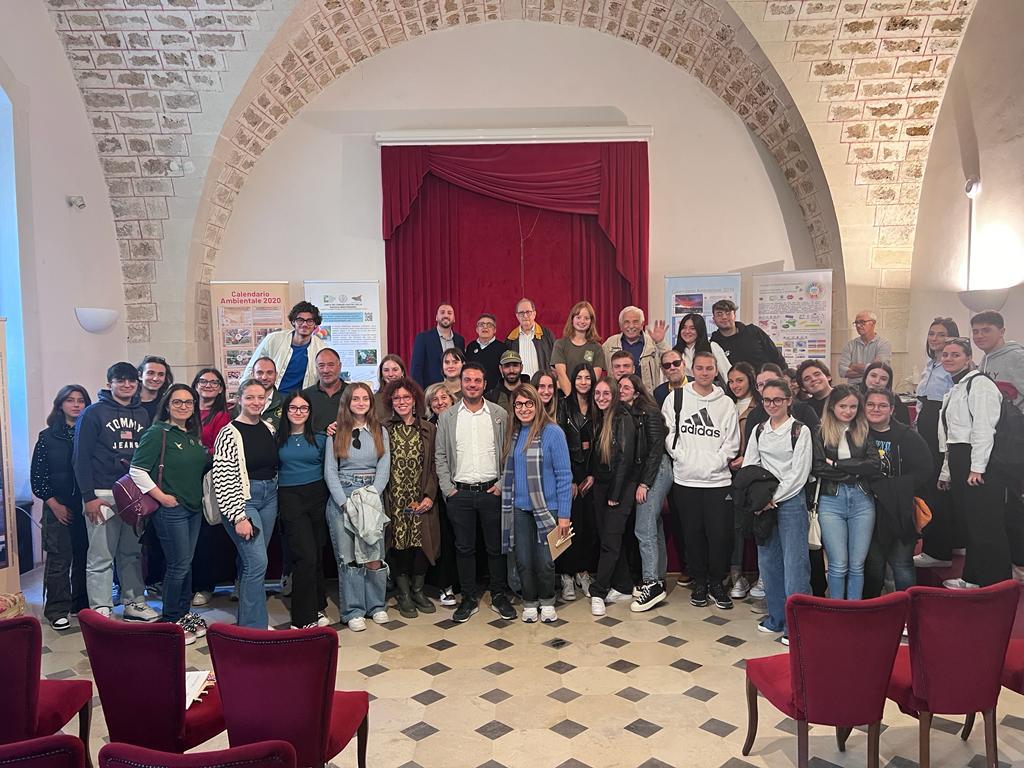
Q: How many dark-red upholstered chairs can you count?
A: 8